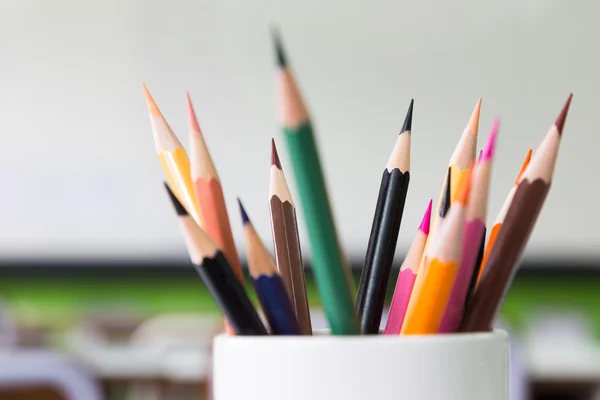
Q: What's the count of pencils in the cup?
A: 15